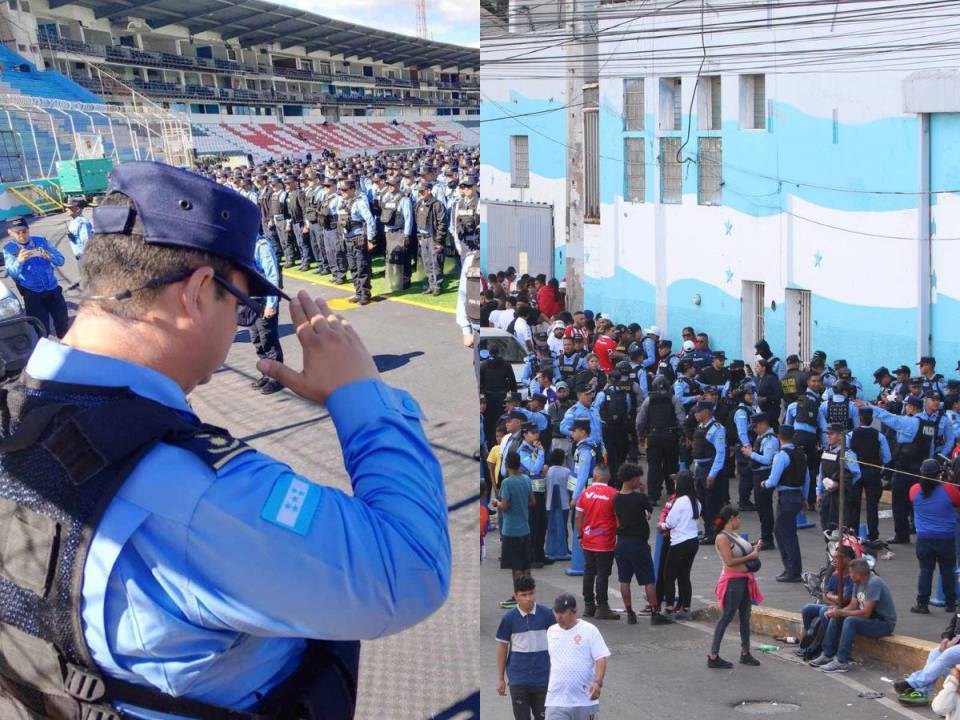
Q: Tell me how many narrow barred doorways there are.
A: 2